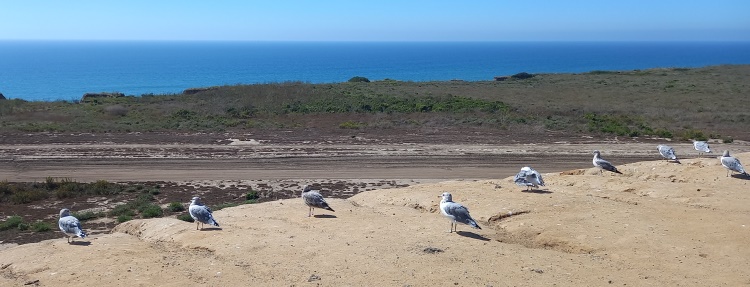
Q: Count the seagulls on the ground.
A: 9